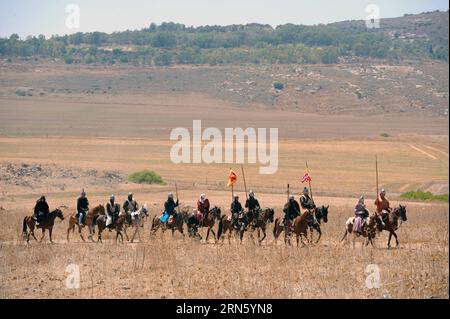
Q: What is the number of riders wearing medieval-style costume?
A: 12